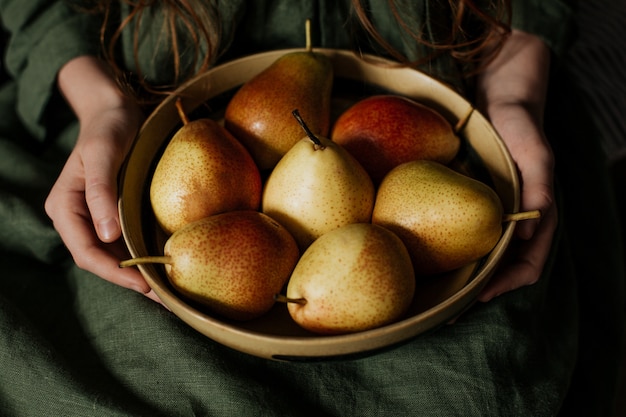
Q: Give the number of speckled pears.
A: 7